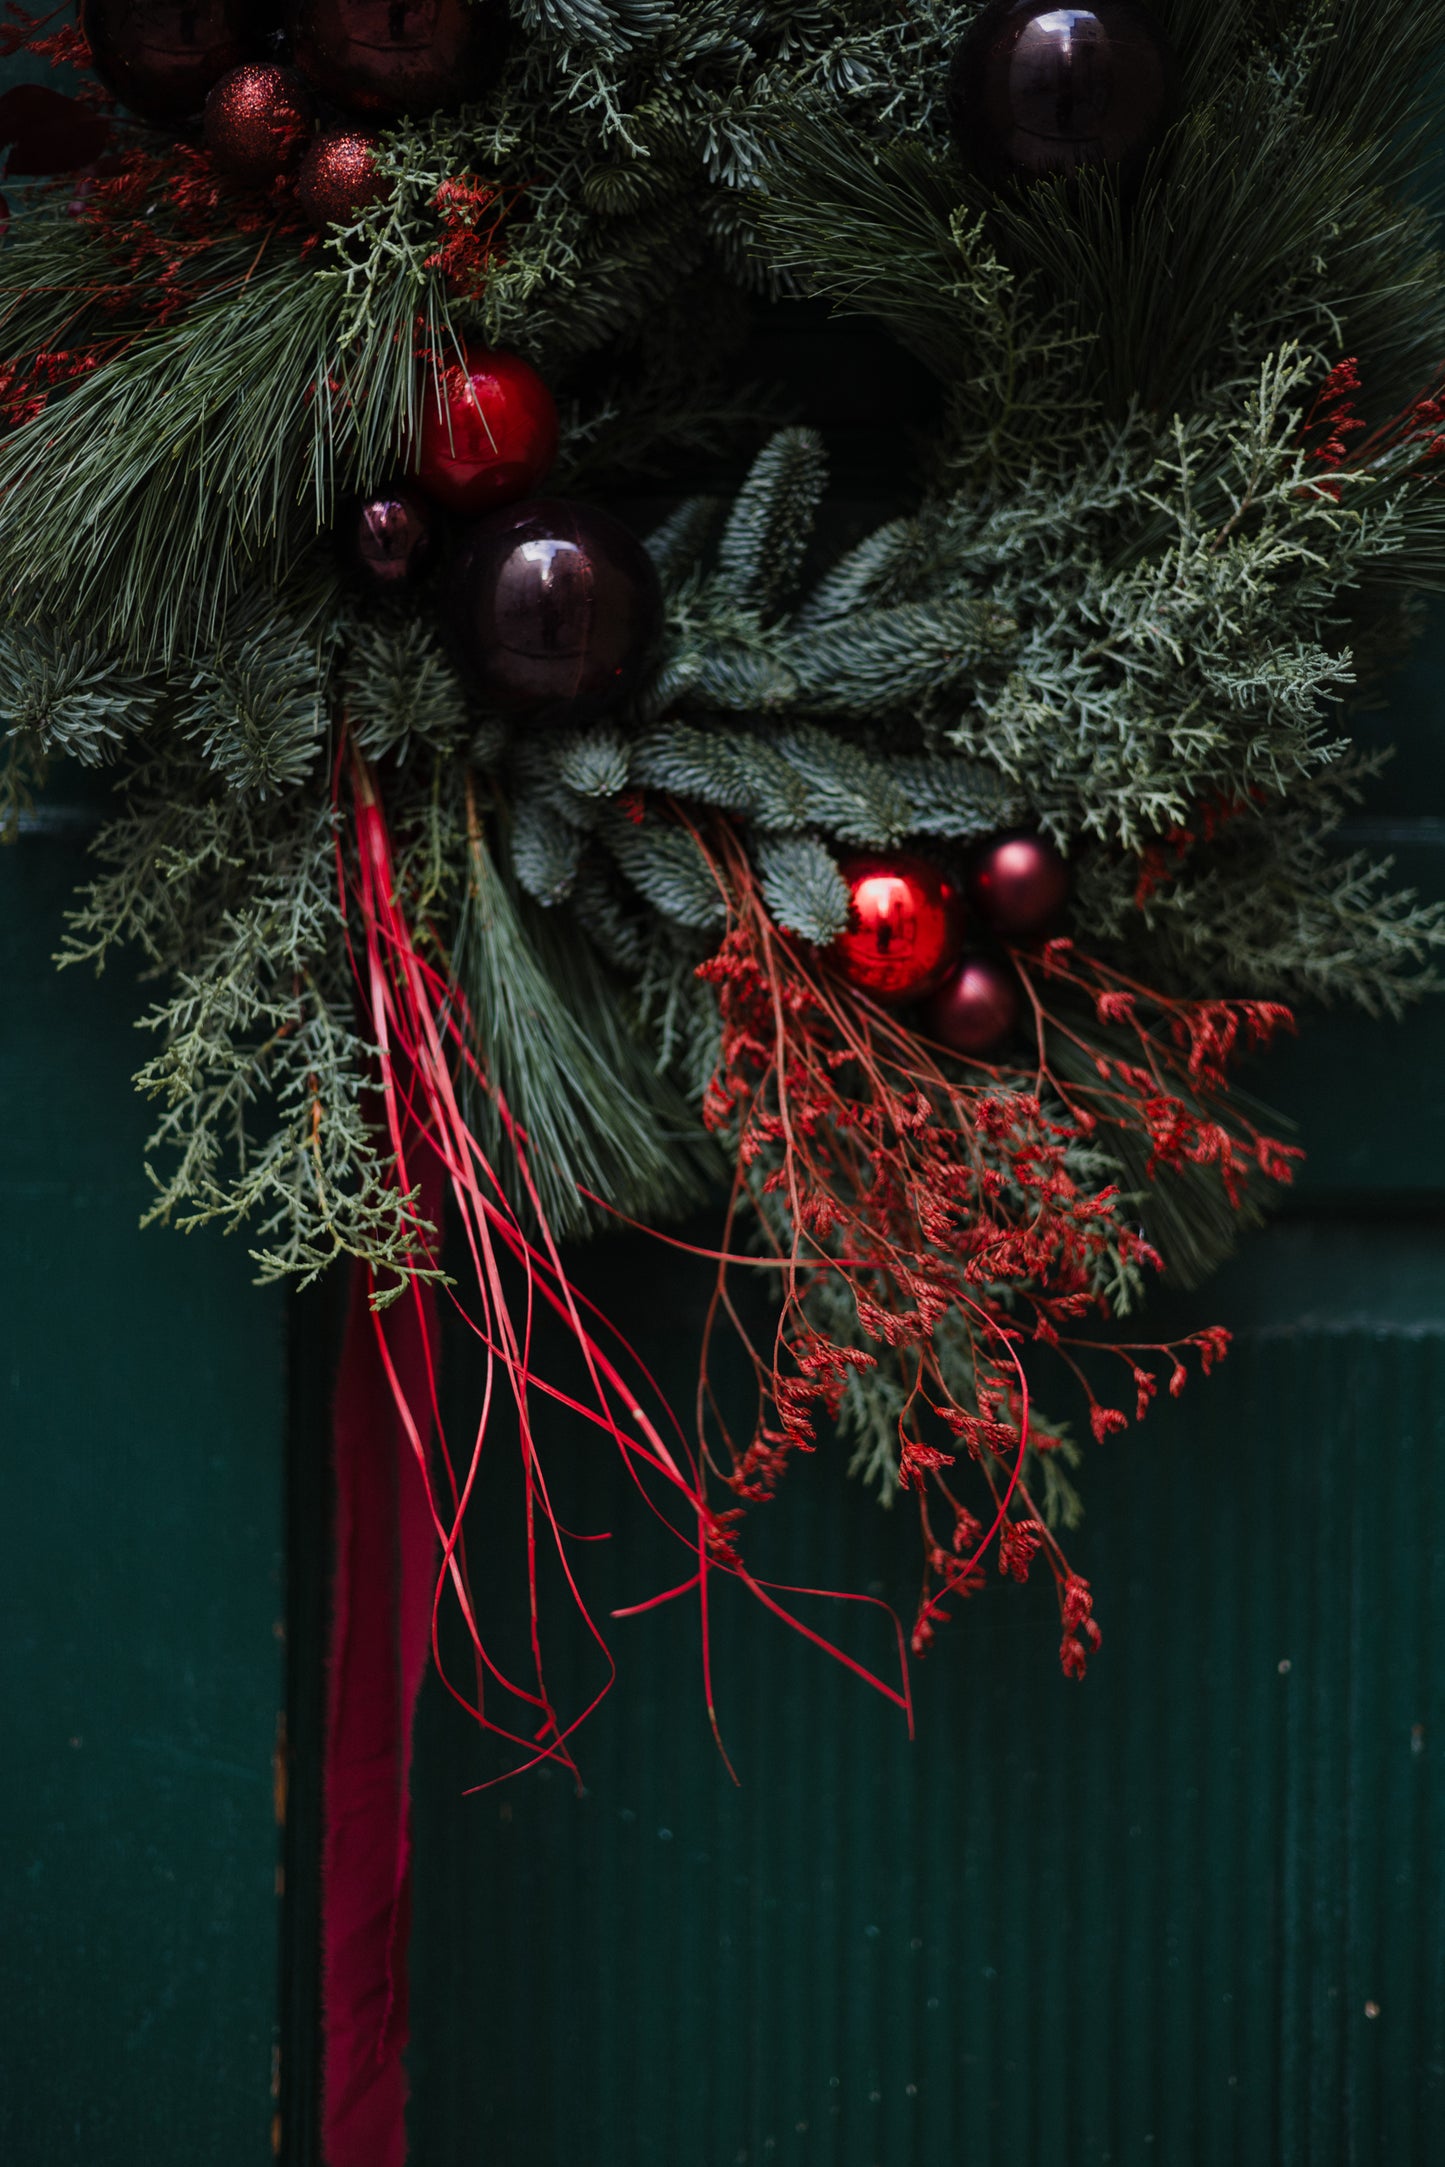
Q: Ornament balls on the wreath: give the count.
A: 11